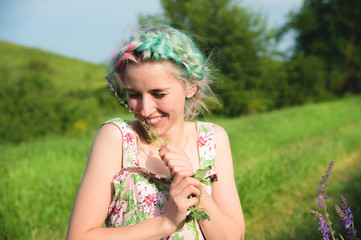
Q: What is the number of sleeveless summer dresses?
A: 1